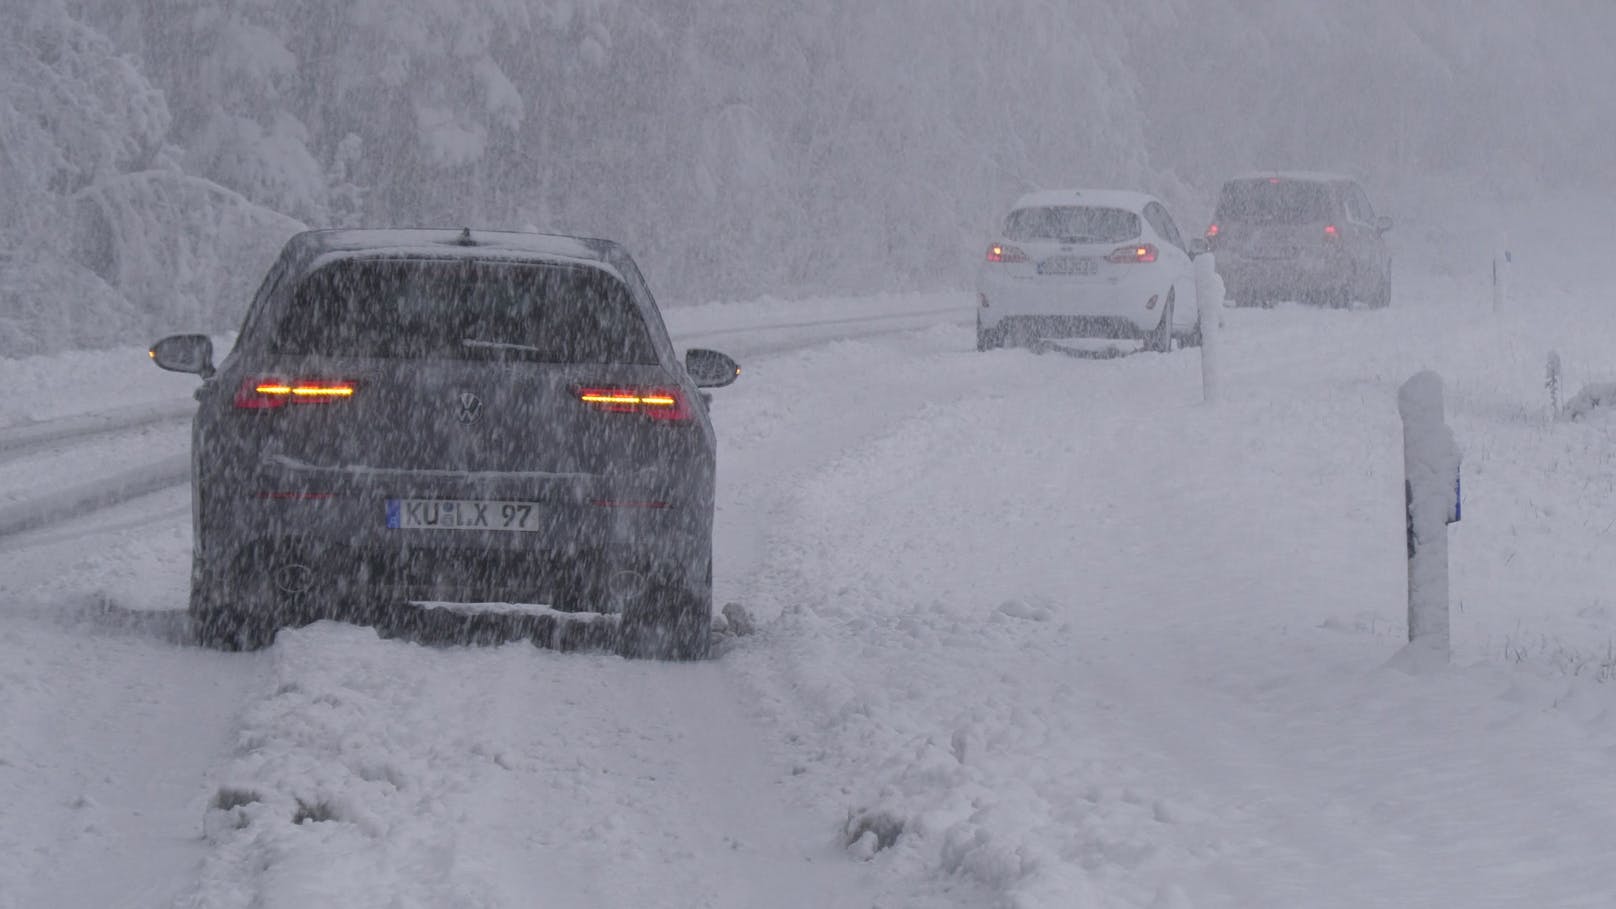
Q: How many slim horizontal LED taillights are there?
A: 2